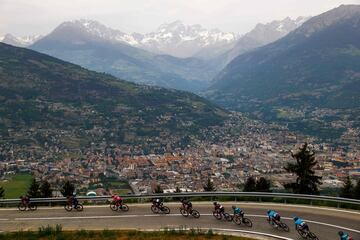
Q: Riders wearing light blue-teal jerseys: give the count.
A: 4